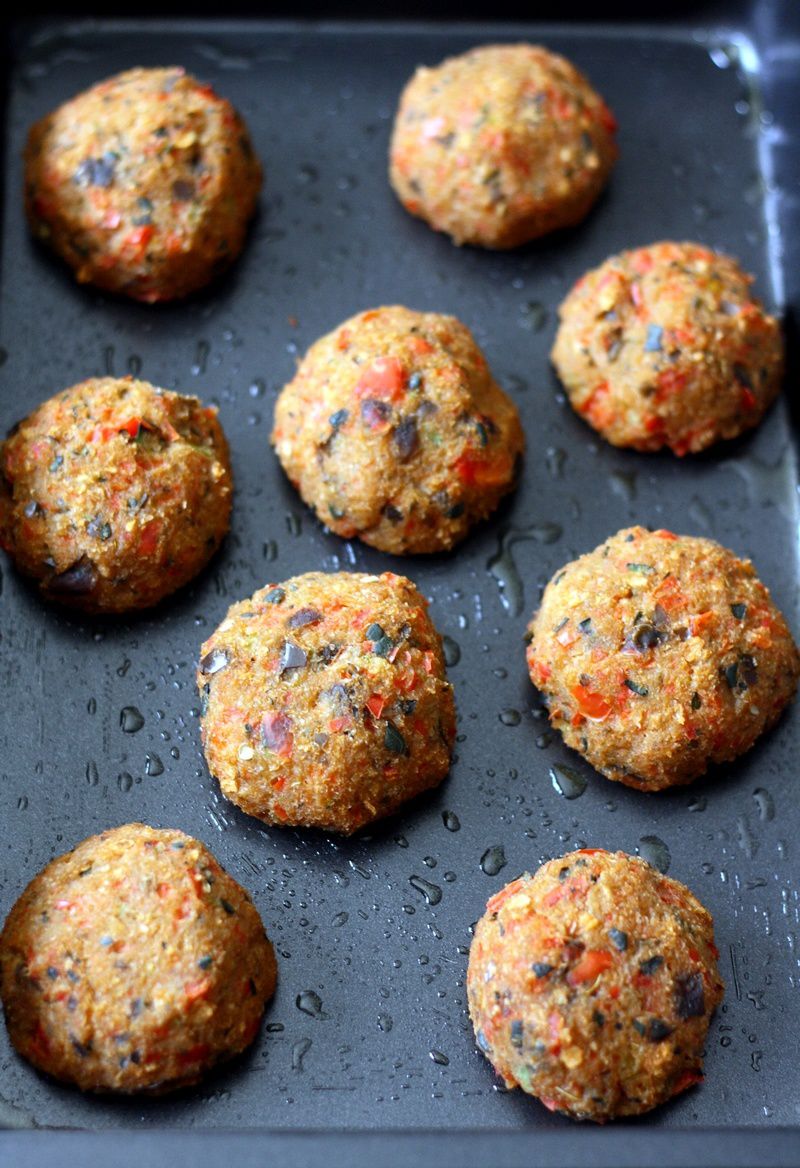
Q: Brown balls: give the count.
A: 9